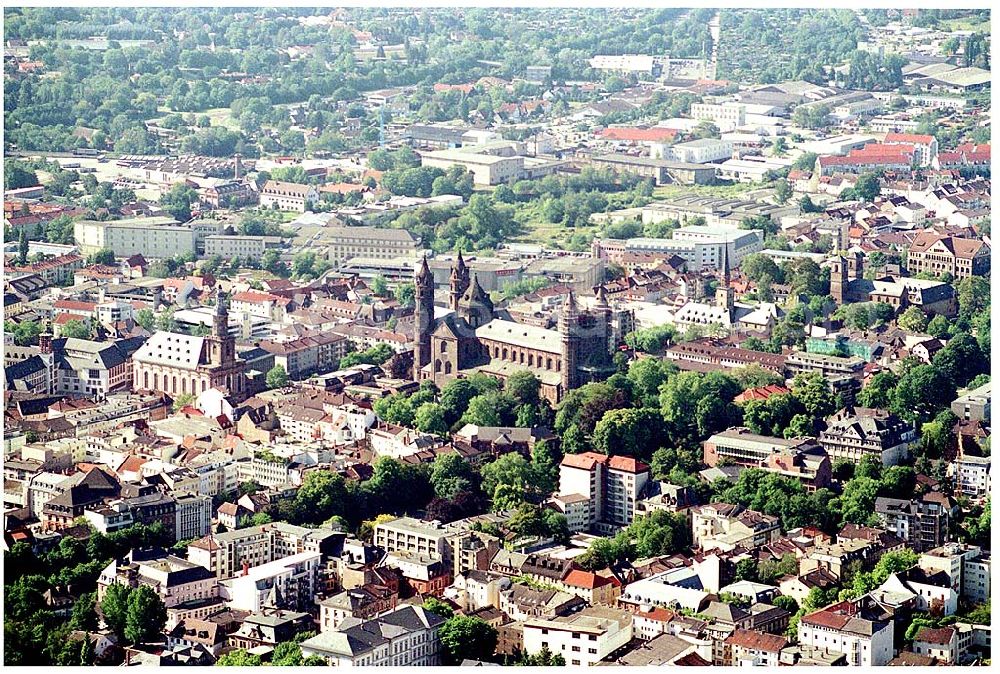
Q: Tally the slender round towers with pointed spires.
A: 4